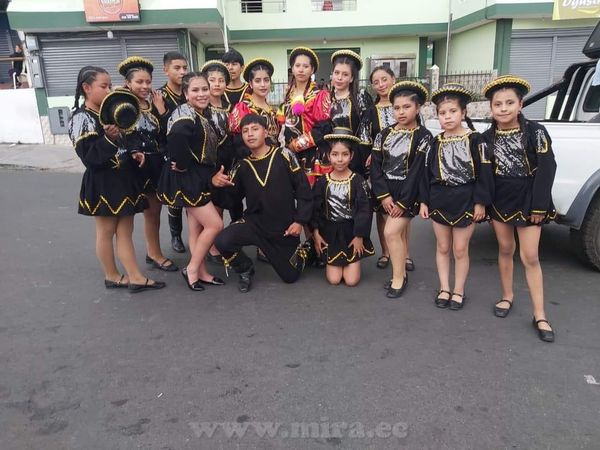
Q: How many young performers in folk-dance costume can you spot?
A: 15